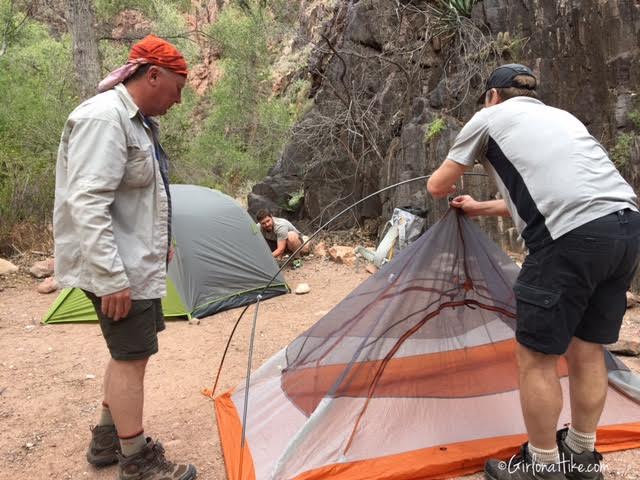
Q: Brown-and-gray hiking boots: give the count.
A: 2